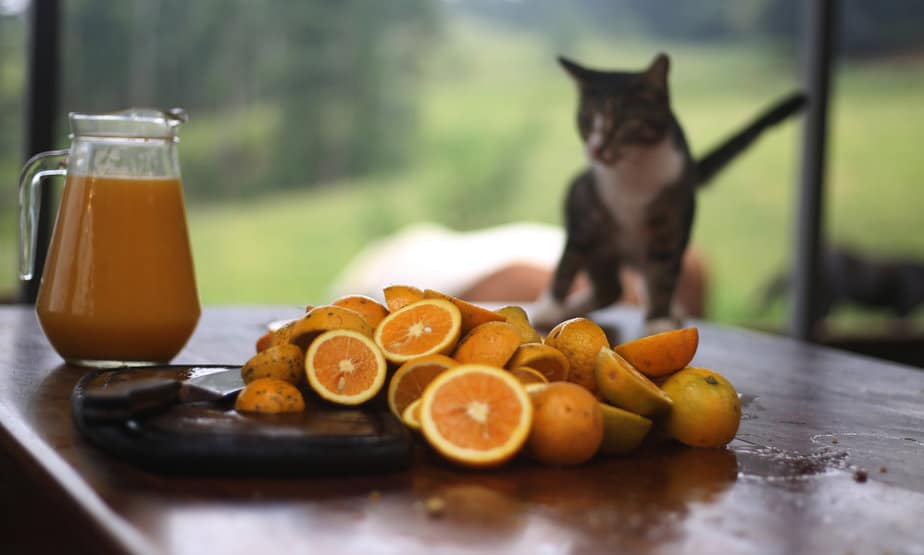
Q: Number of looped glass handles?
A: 1